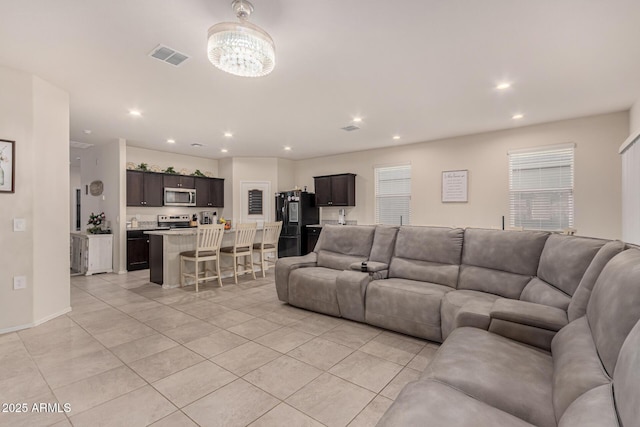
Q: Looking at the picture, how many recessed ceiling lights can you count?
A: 9